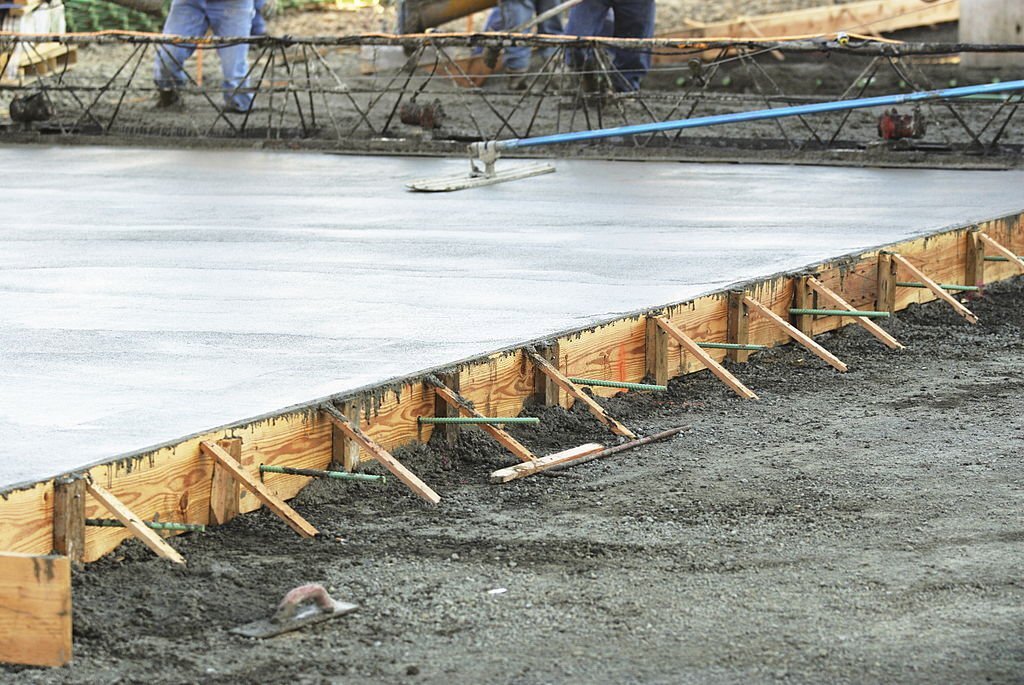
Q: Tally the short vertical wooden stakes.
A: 10